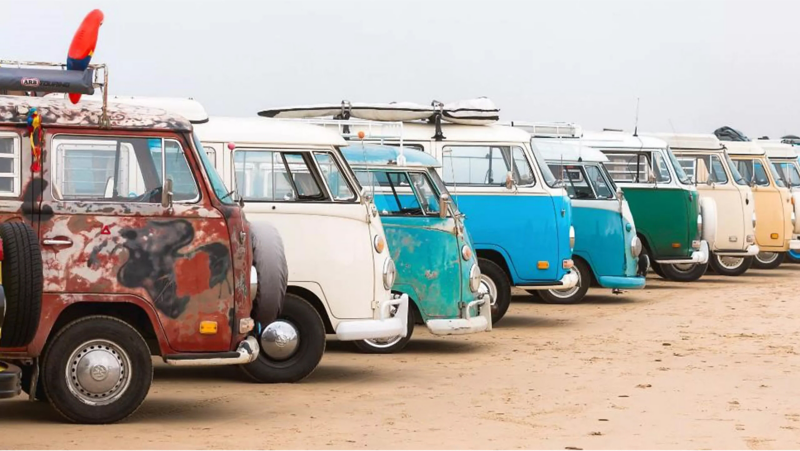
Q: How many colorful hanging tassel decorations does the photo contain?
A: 1